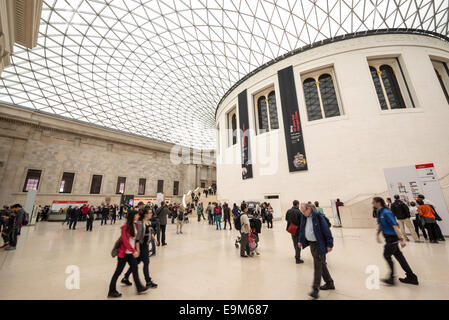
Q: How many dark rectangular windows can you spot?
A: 7